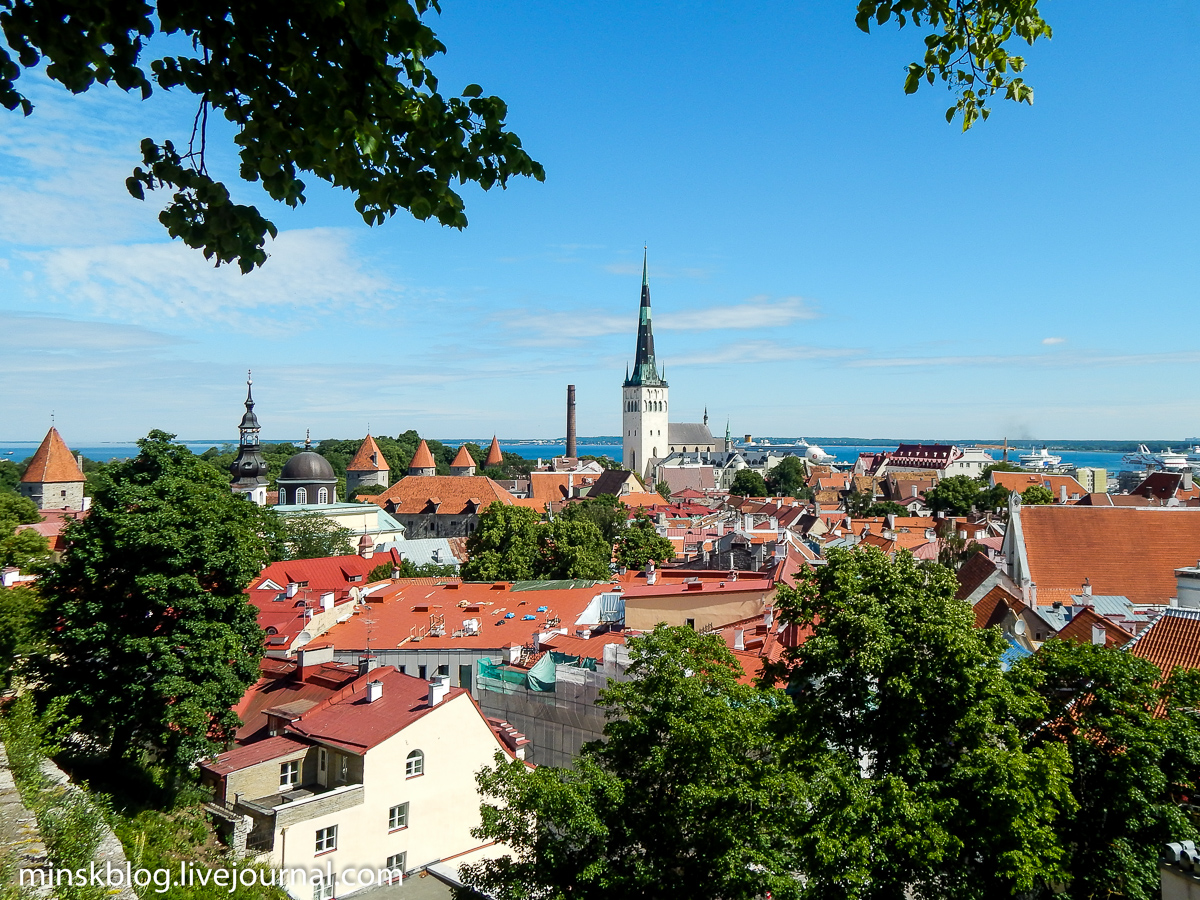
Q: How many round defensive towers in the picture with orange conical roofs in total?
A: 5